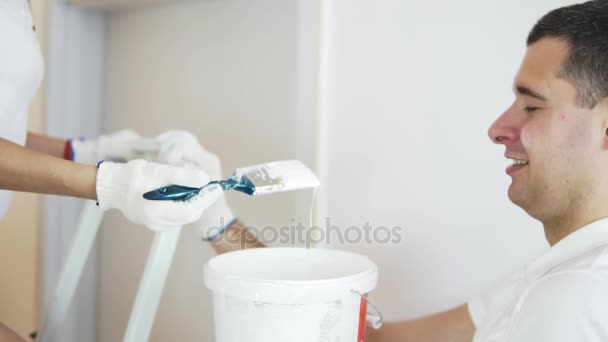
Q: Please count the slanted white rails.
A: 2